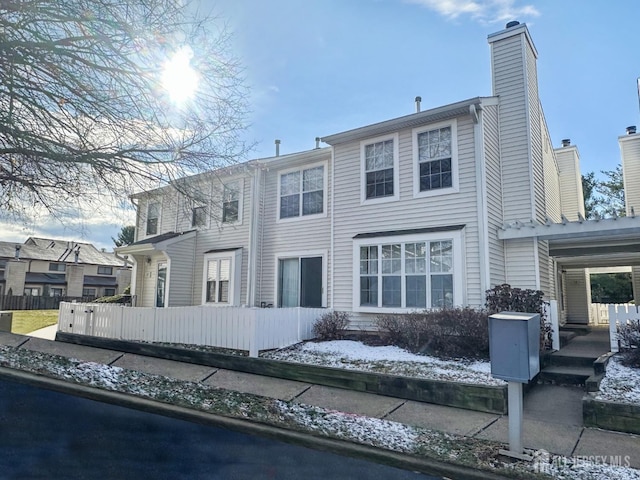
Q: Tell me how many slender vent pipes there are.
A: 3